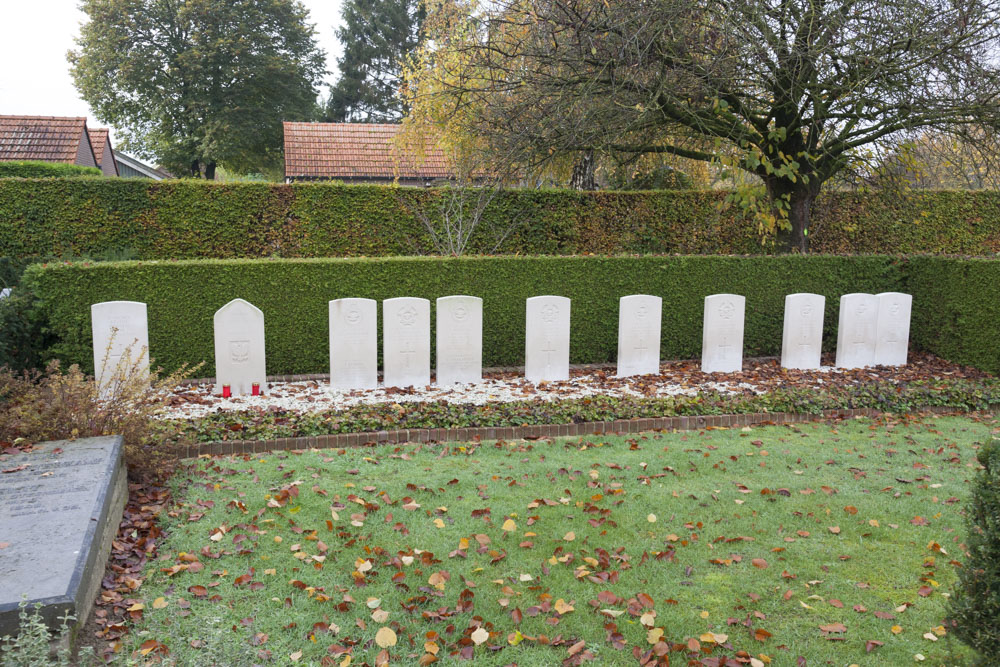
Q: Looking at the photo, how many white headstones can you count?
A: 11